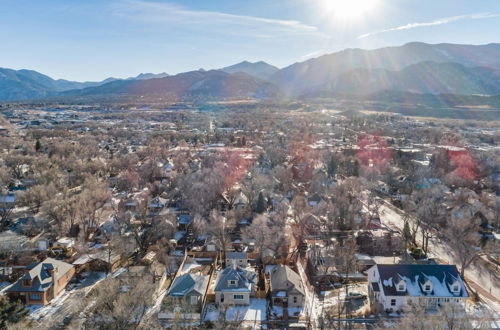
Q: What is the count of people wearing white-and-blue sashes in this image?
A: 0